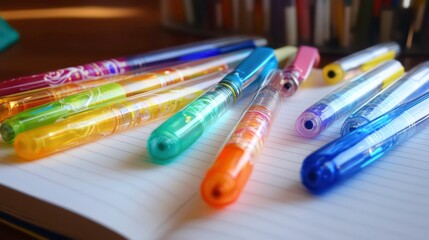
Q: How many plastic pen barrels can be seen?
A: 11